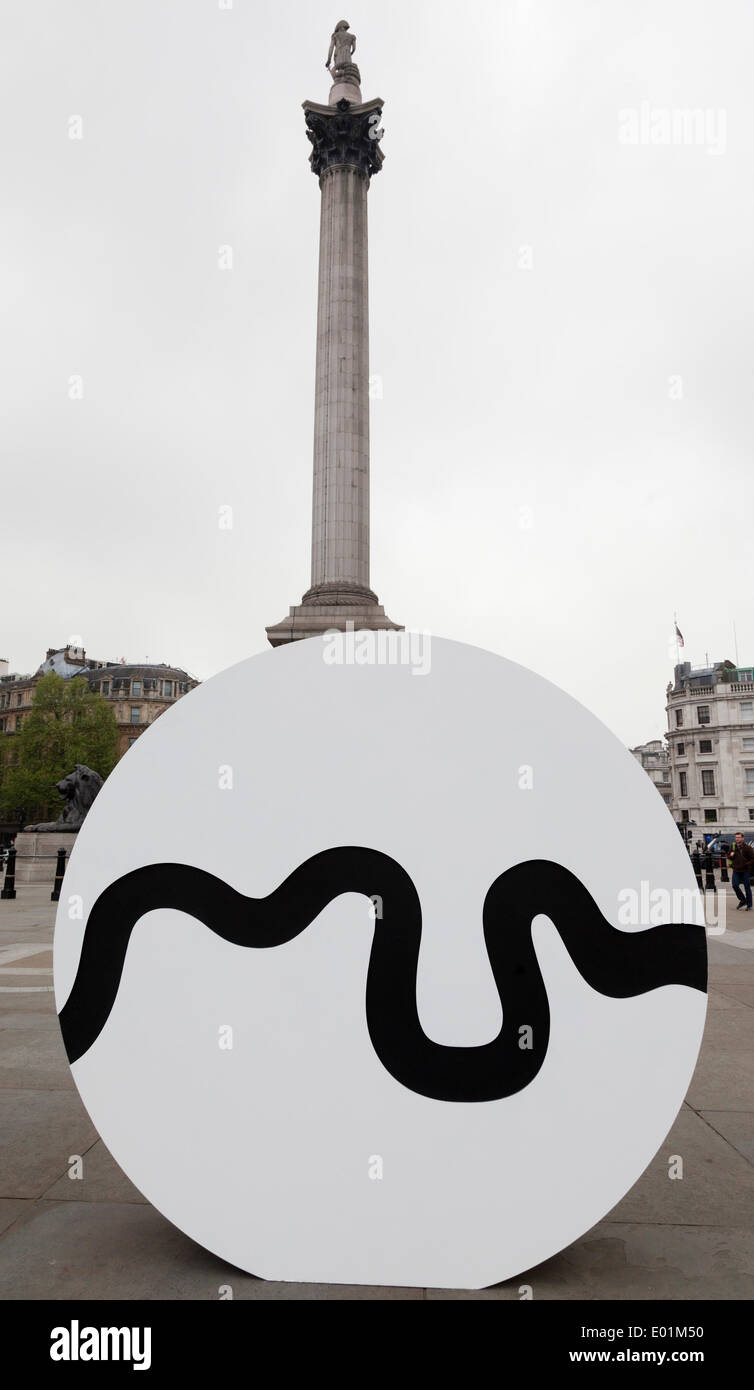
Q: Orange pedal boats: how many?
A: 0